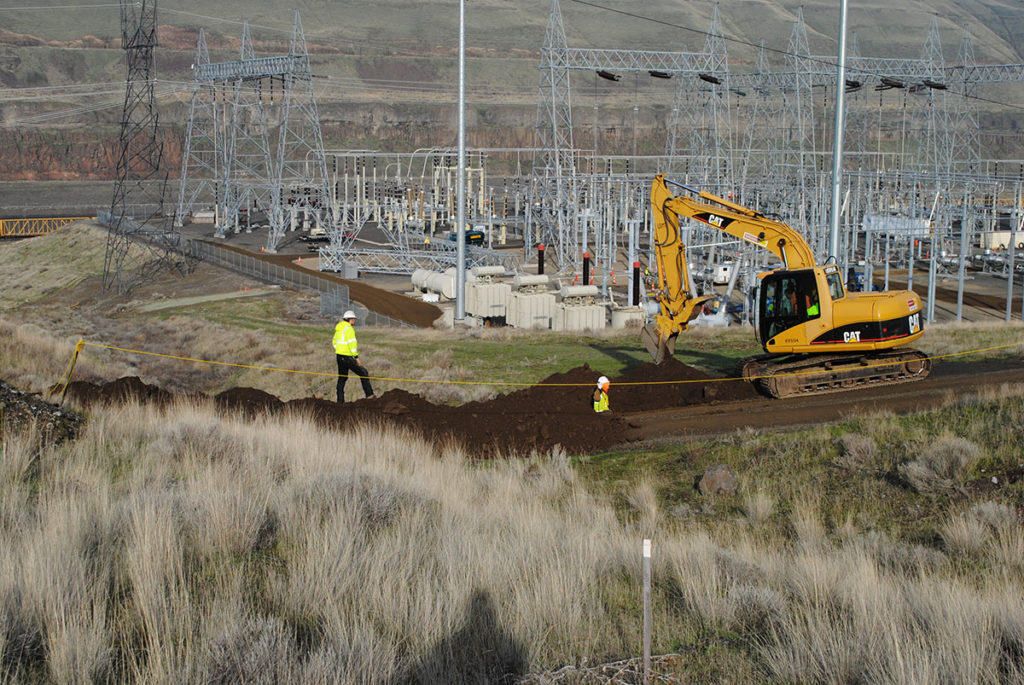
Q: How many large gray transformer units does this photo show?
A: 3